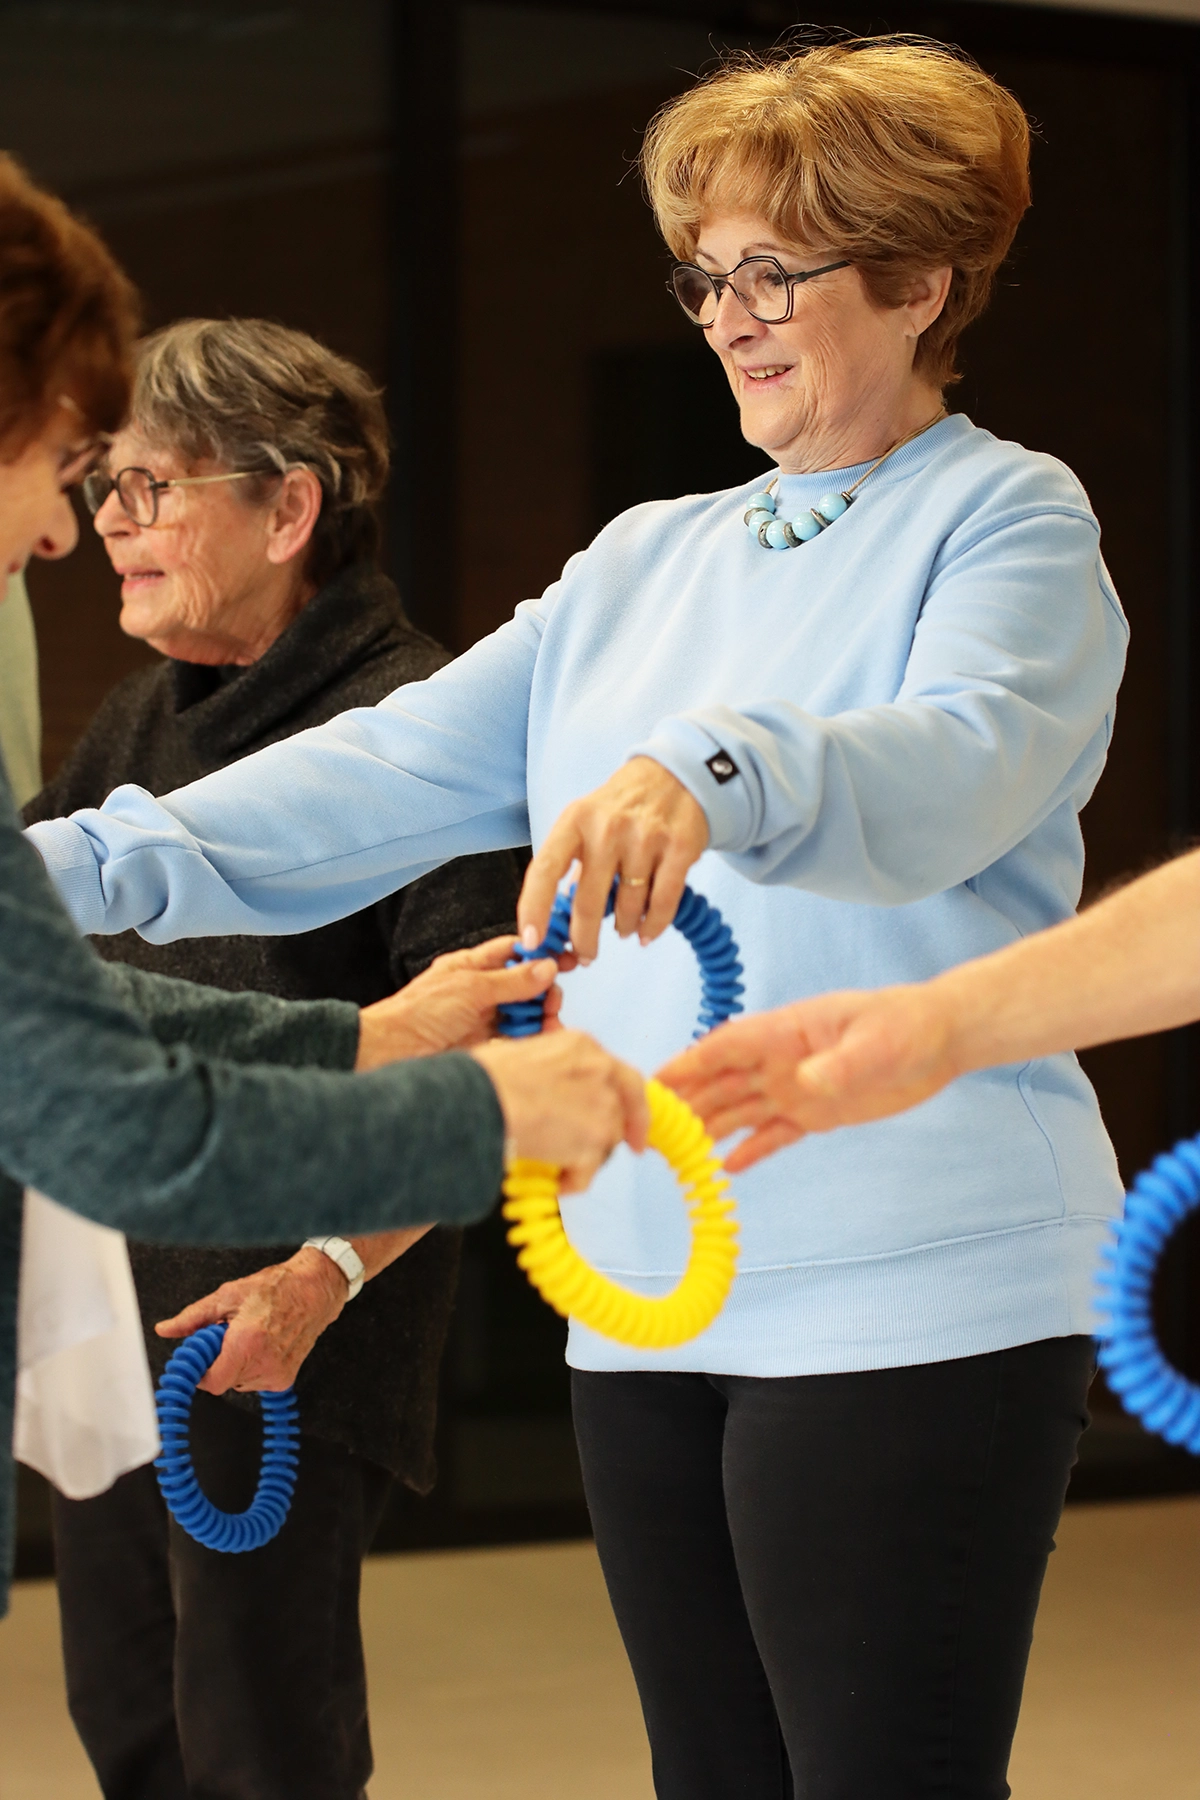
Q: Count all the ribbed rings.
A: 4